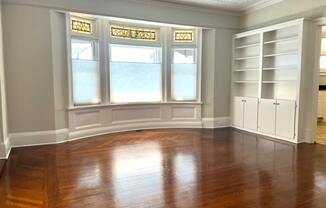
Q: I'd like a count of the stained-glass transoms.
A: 3